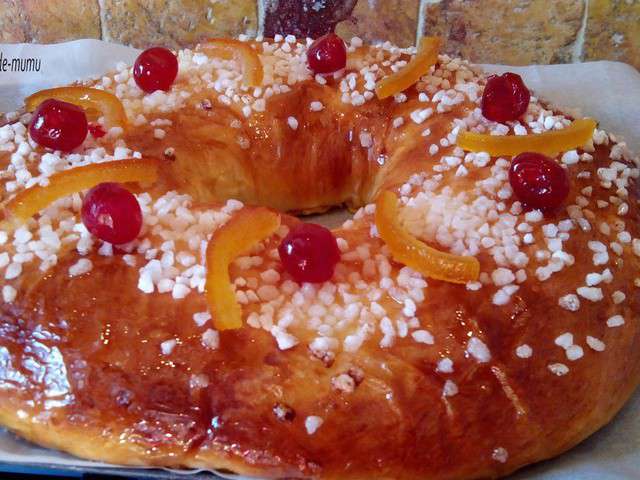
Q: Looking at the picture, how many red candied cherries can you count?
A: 7